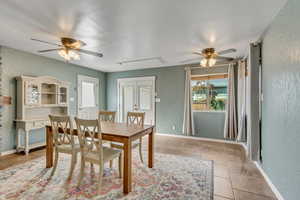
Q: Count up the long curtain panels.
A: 4